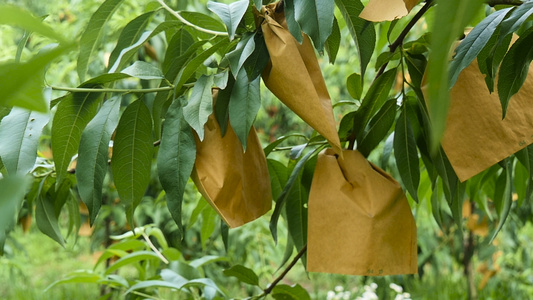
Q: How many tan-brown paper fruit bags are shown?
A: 5